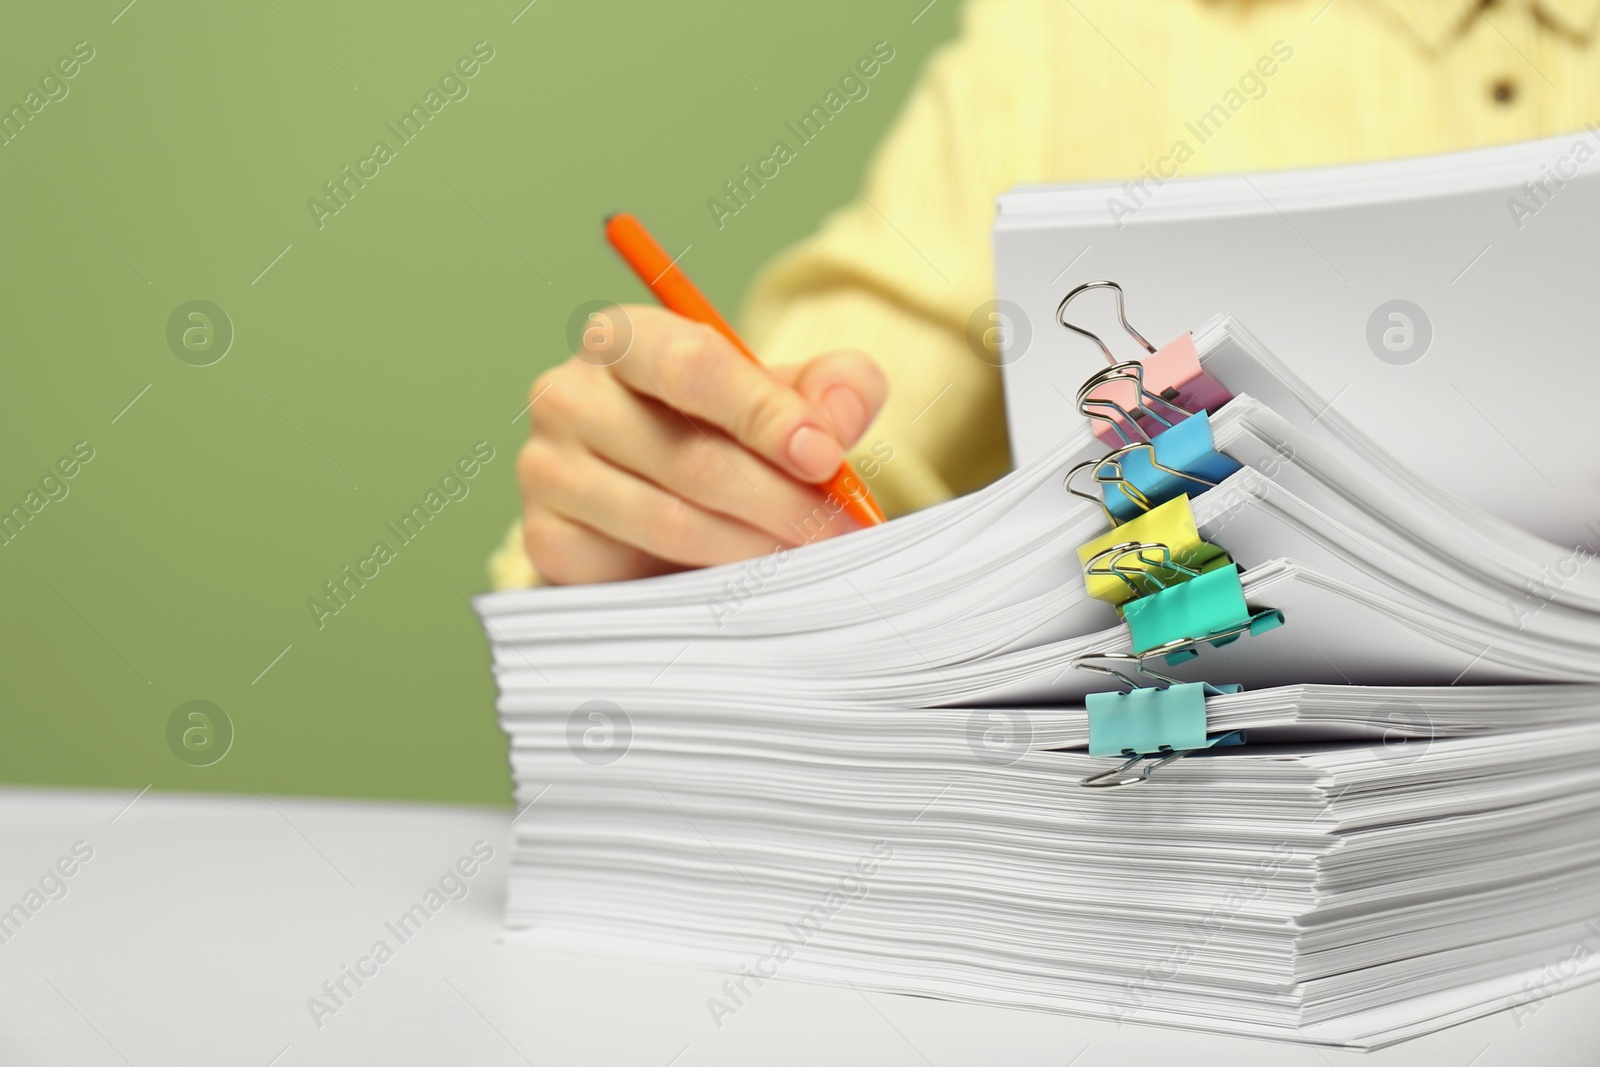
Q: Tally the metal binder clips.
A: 5